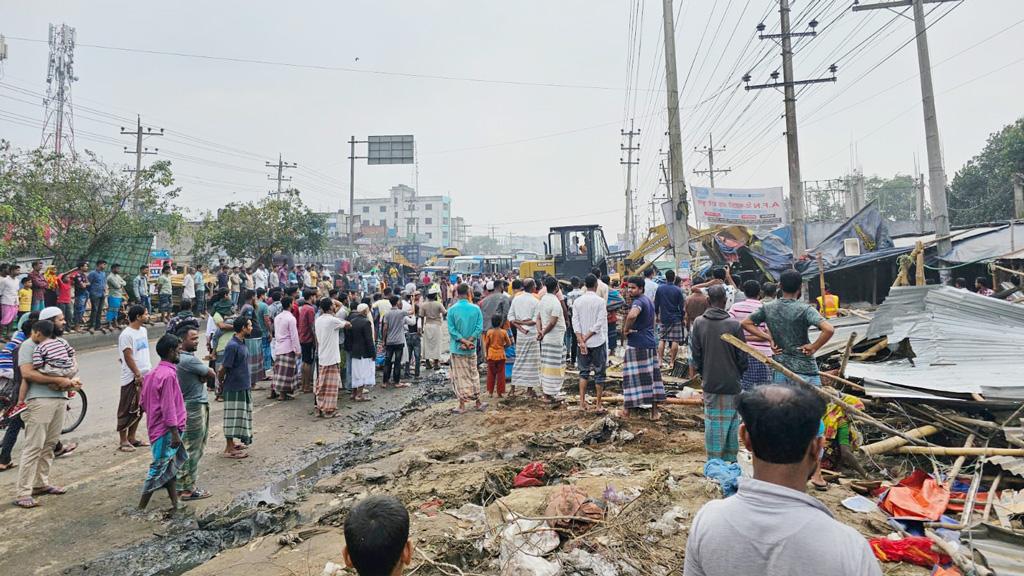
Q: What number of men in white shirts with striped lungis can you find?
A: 2